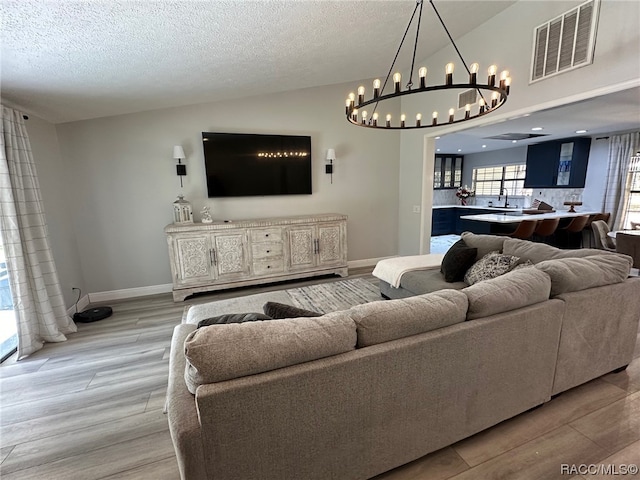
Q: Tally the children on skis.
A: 0